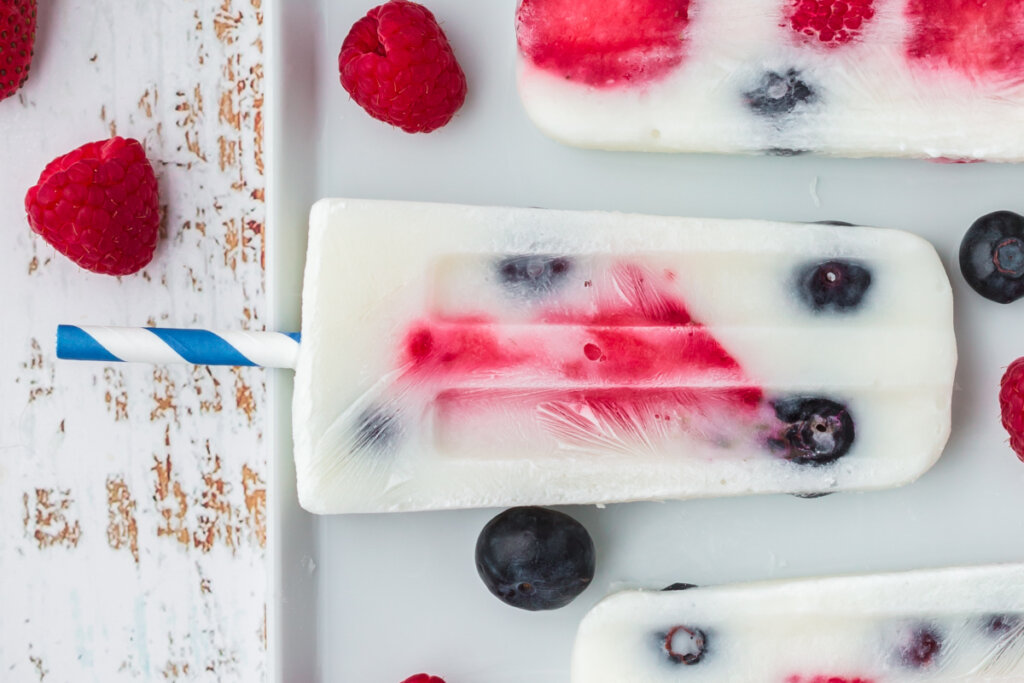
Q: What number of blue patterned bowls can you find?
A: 0